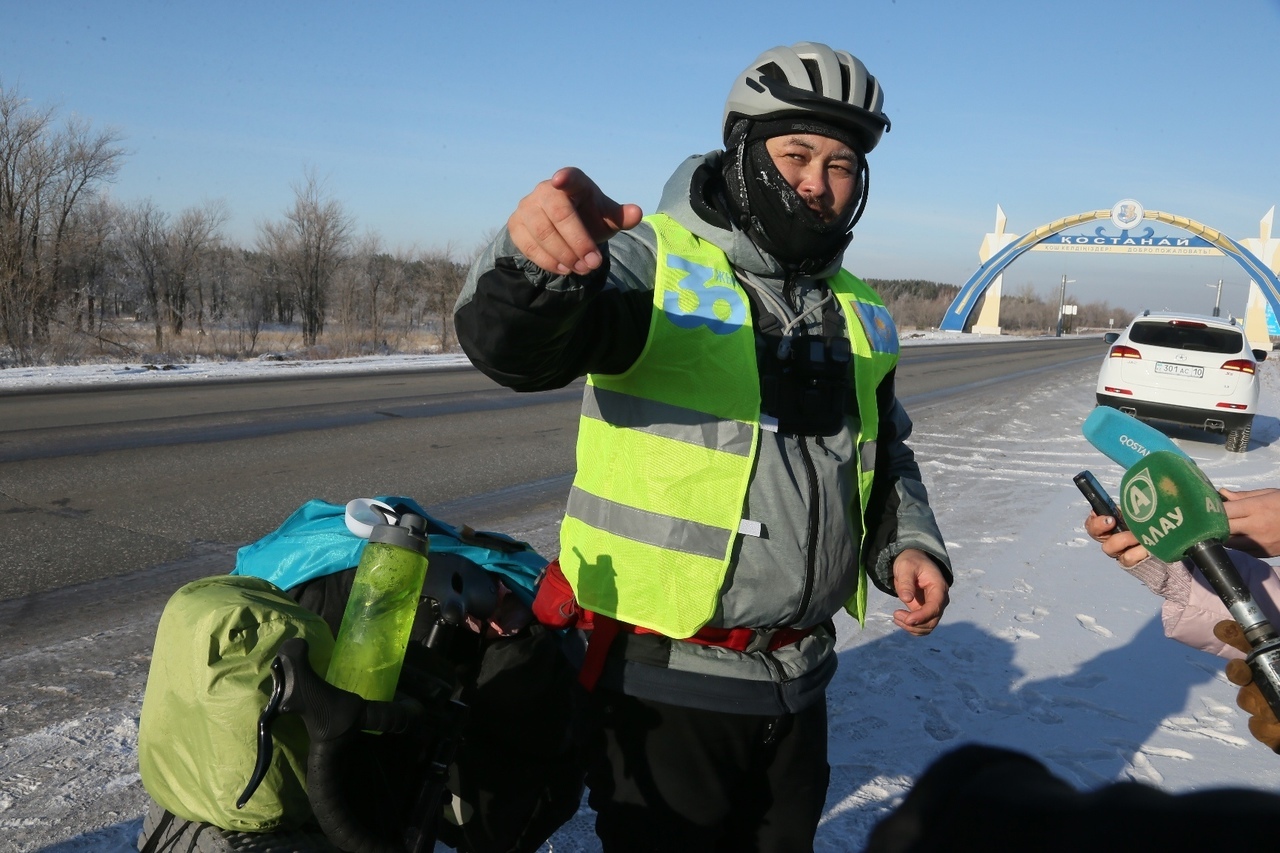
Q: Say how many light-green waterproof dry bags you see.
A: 1